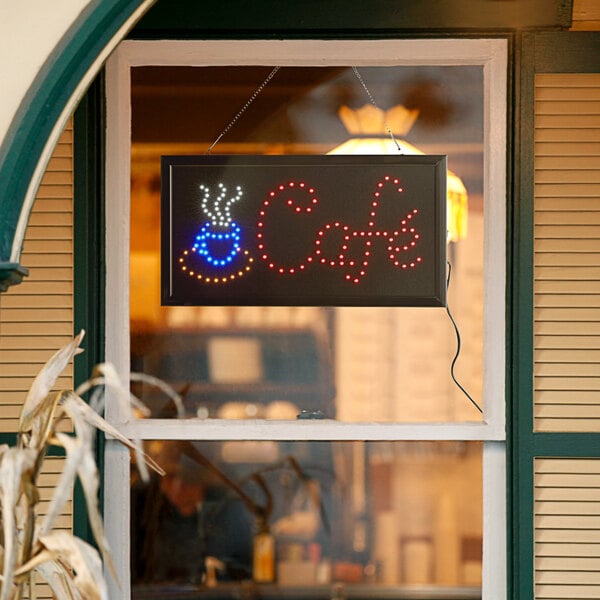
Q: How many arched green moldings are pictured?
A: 1